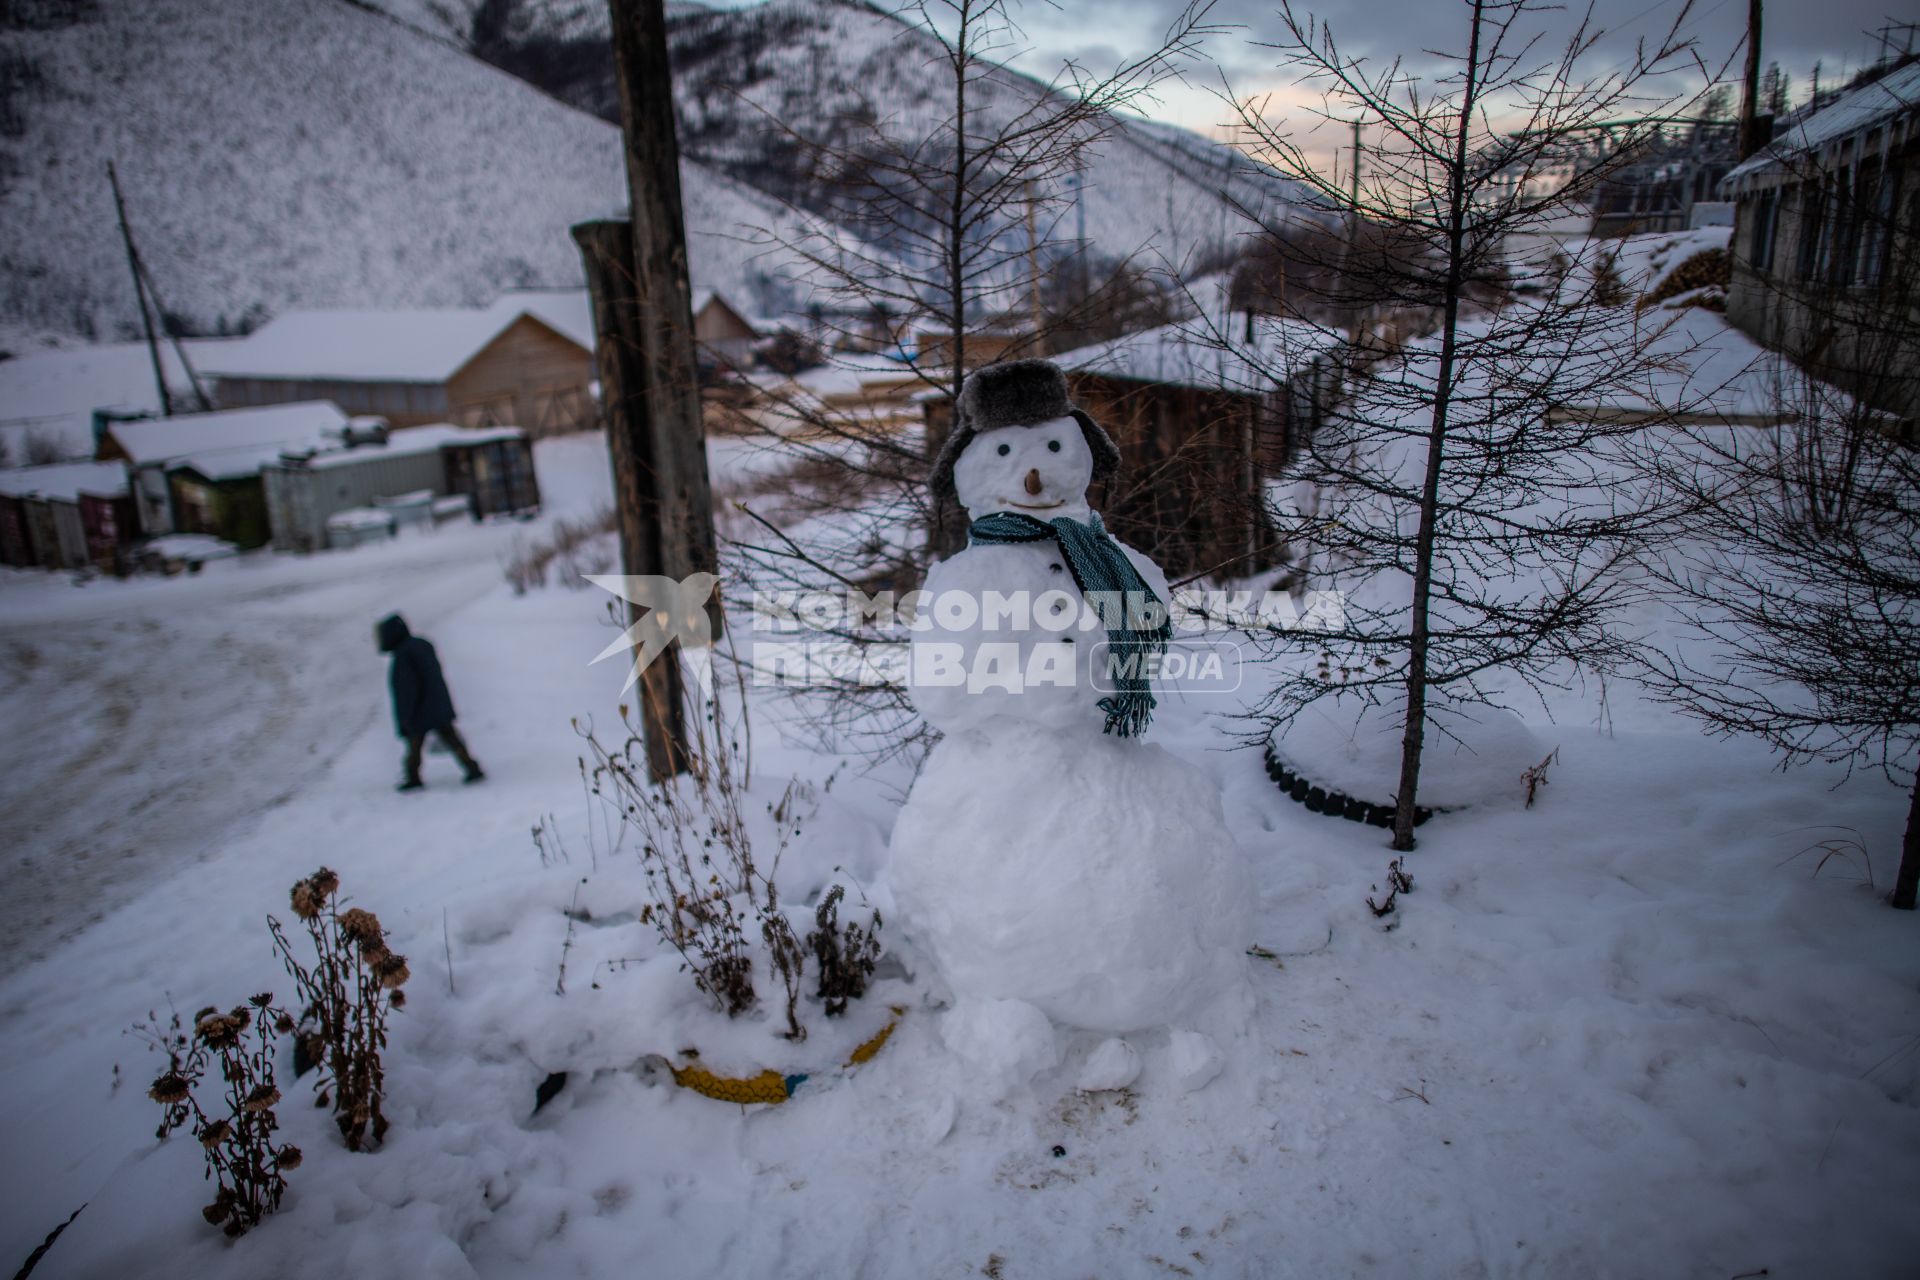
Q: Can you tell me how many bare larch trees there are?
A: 3